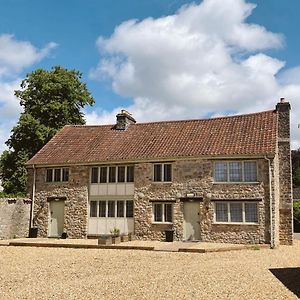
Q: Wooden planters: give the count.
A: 3